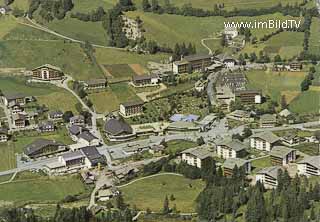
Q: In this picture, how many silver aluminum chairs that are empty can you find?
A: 0